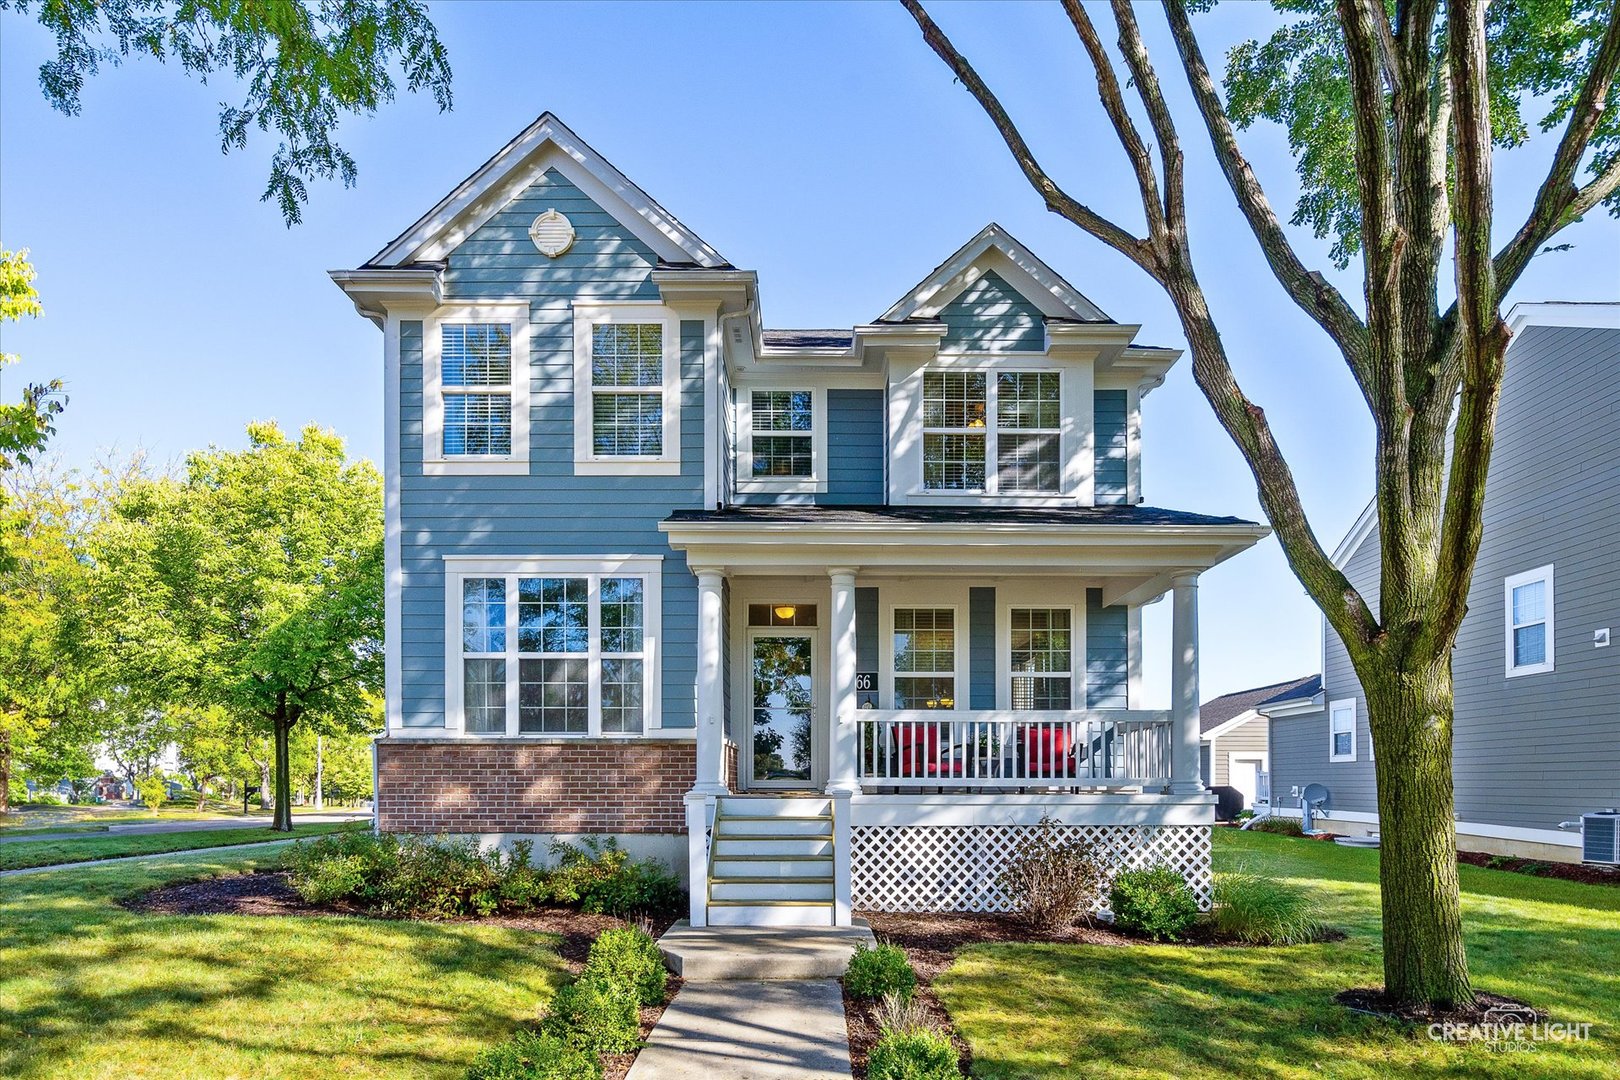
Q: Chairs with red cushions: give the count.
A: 2